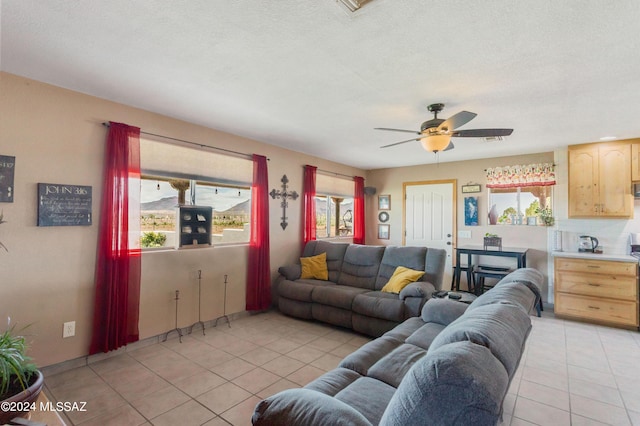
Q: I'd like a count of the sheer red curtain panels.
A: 4